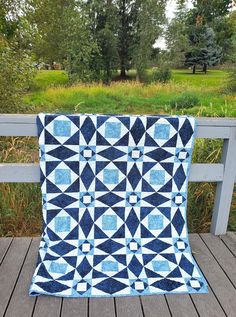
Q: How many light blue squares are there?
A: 12